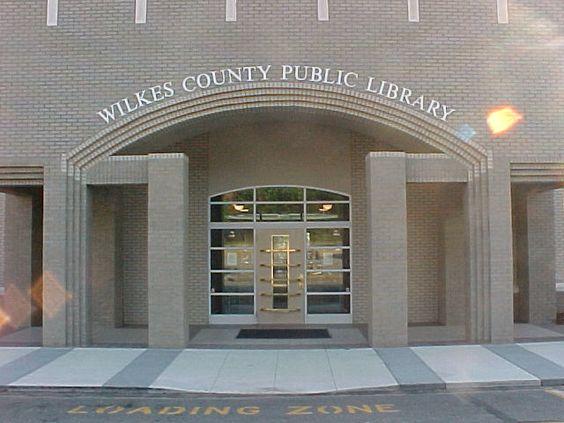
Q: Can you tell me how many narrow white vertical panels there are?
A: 6